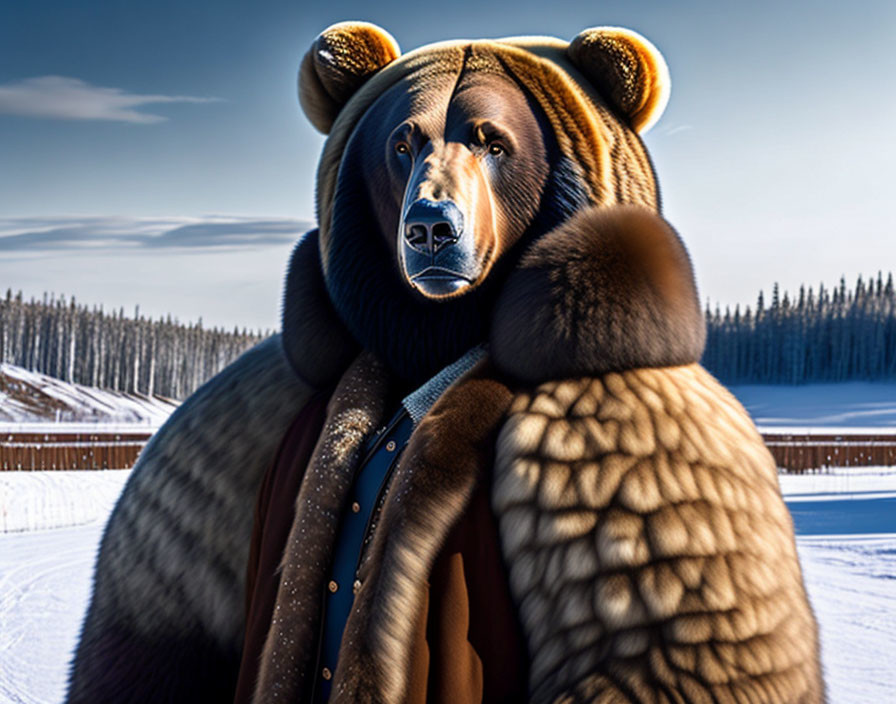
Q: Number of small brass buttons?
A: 5